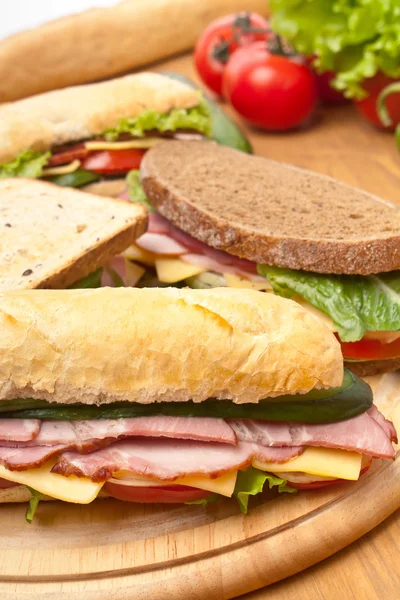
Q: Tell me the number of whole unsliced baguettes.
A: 1